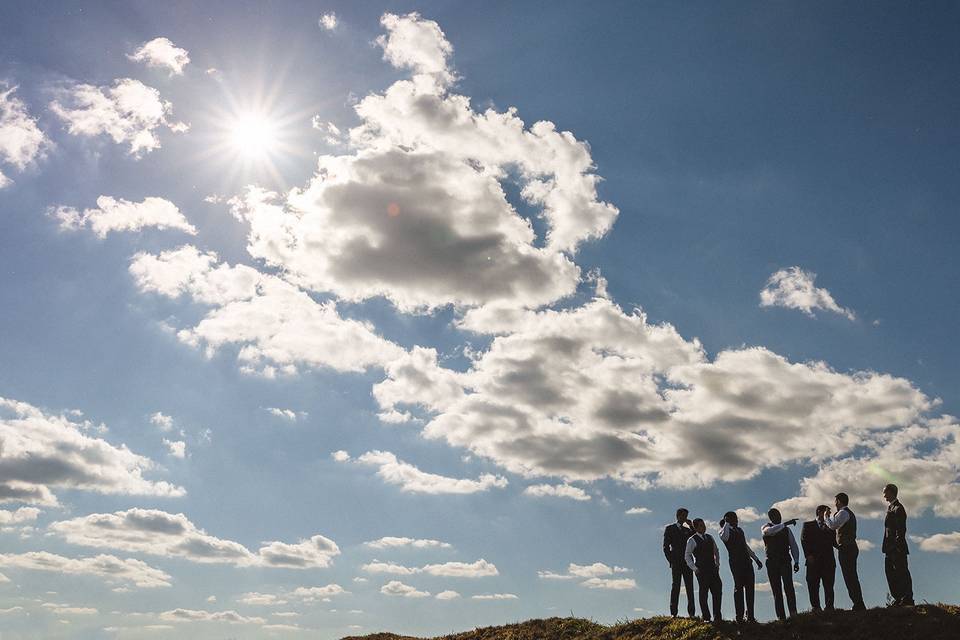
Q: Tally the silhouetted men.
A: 7